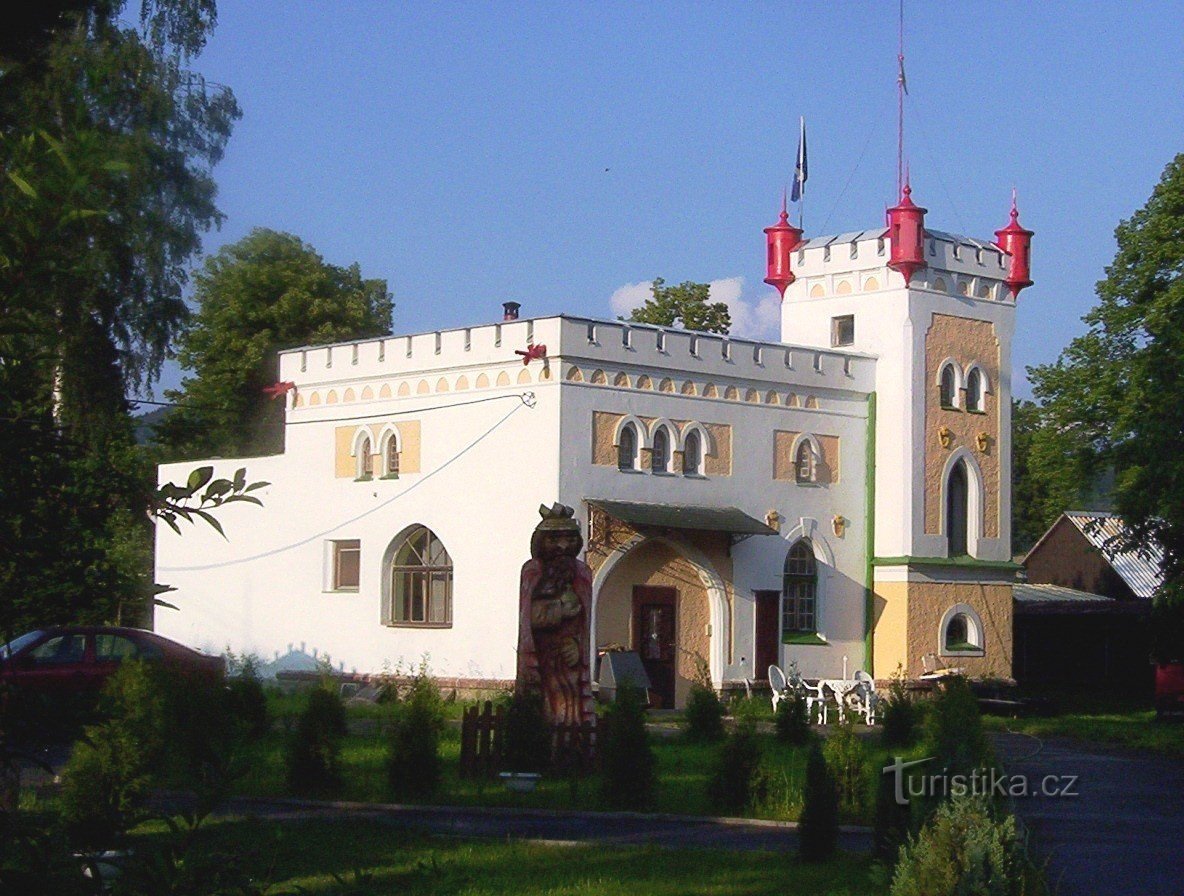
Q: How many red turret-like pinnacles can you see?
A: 3